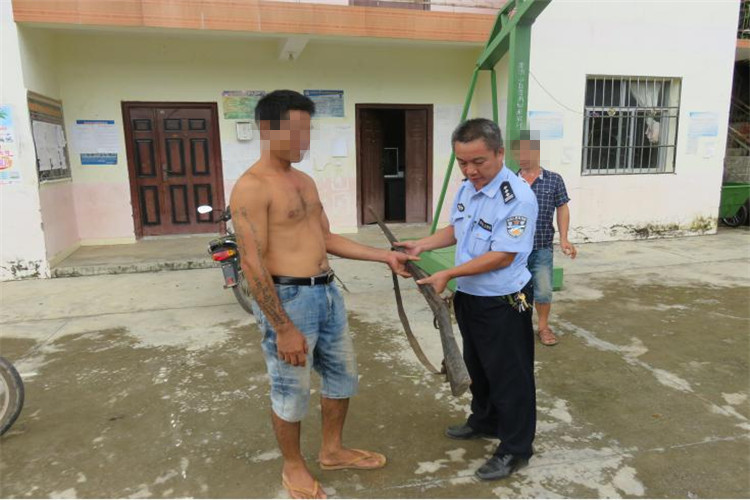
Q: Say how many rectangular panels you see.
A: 9